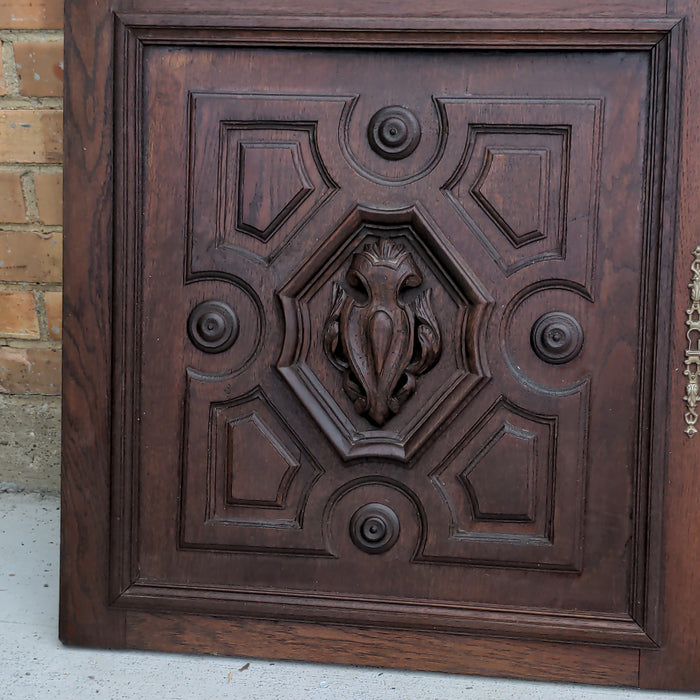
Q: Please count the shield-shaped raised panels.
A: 4